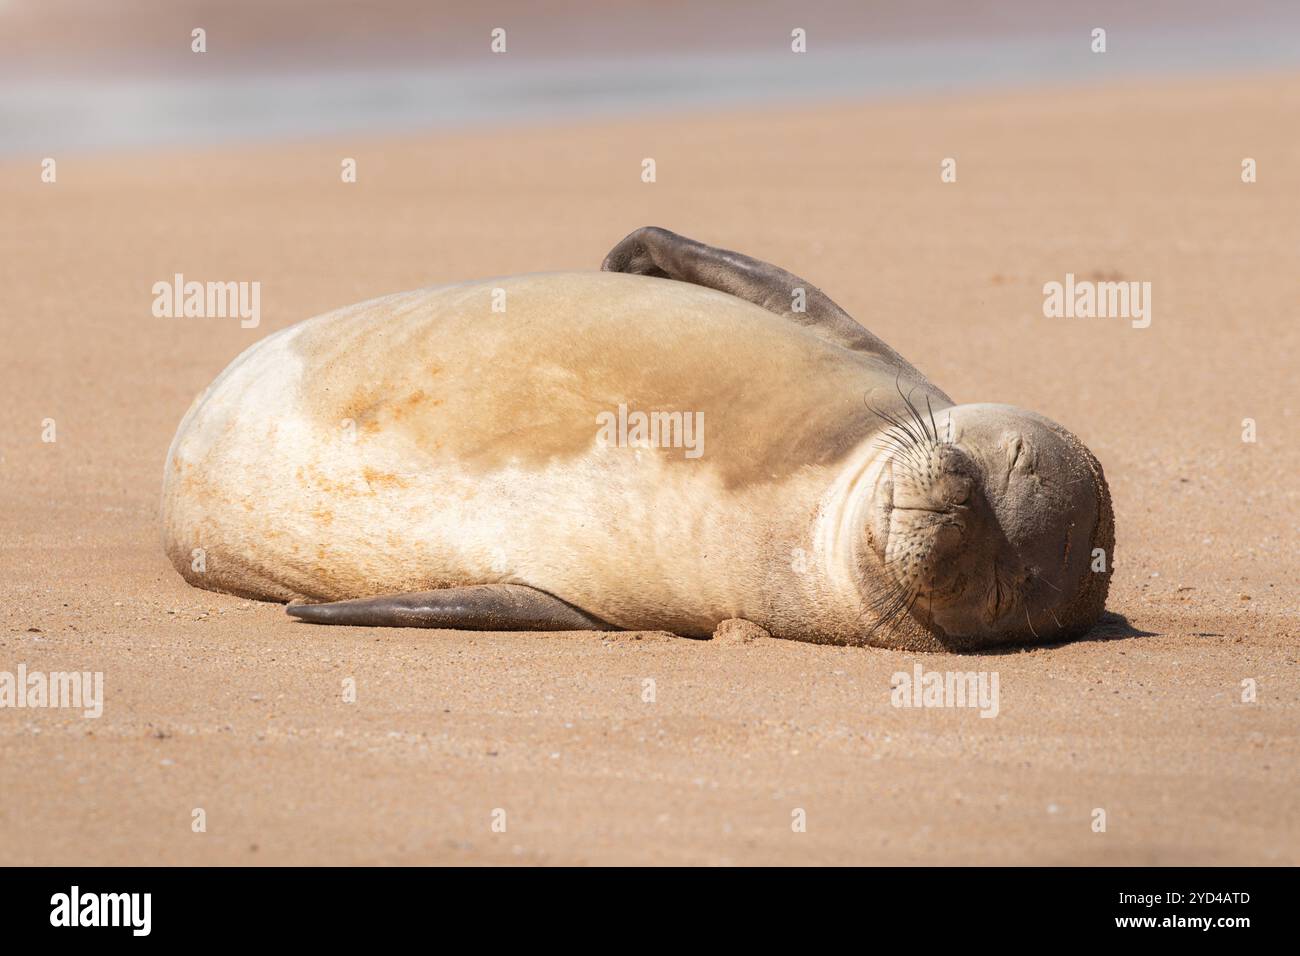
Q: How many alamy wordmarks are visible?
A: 6